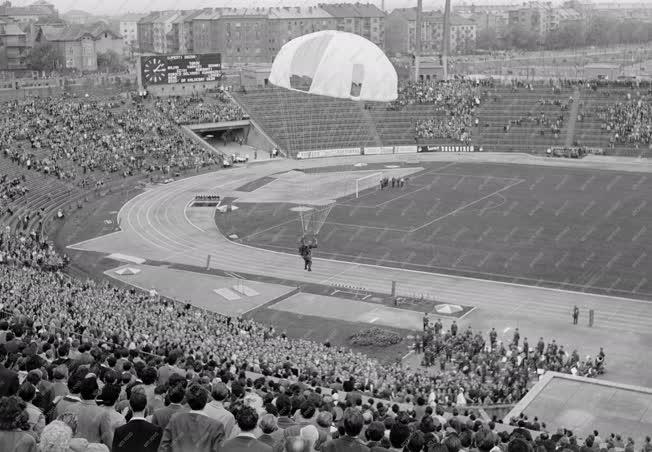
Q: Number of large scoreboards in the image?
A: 1